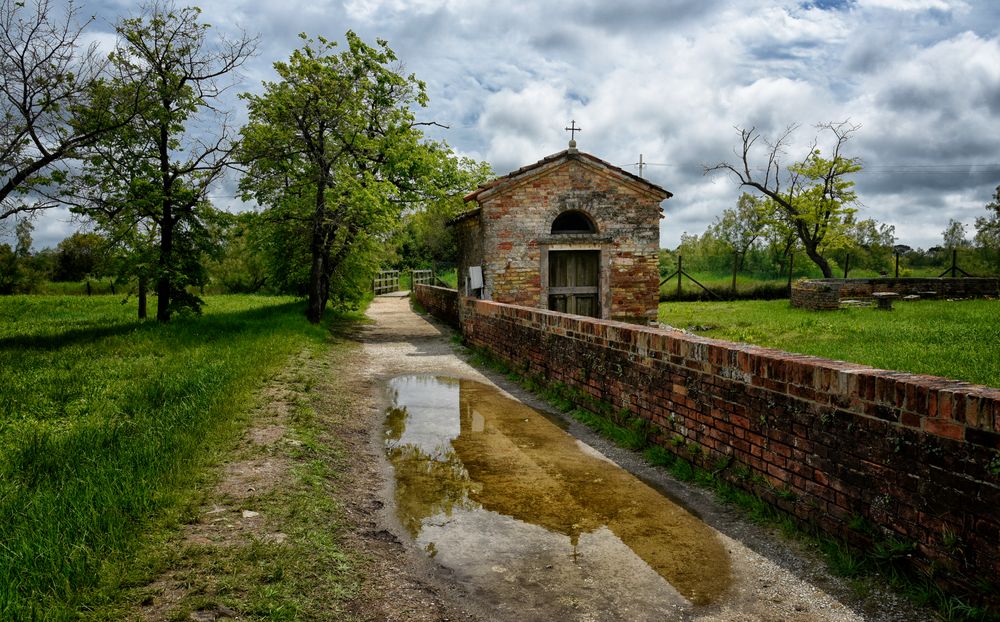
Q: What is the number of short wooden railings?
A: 2